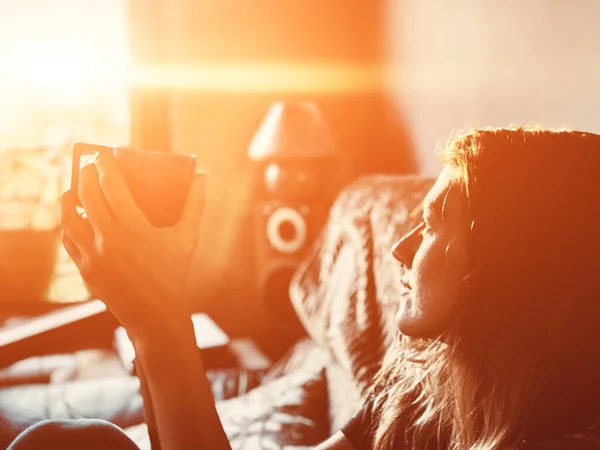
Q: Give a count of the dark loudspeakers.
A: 1